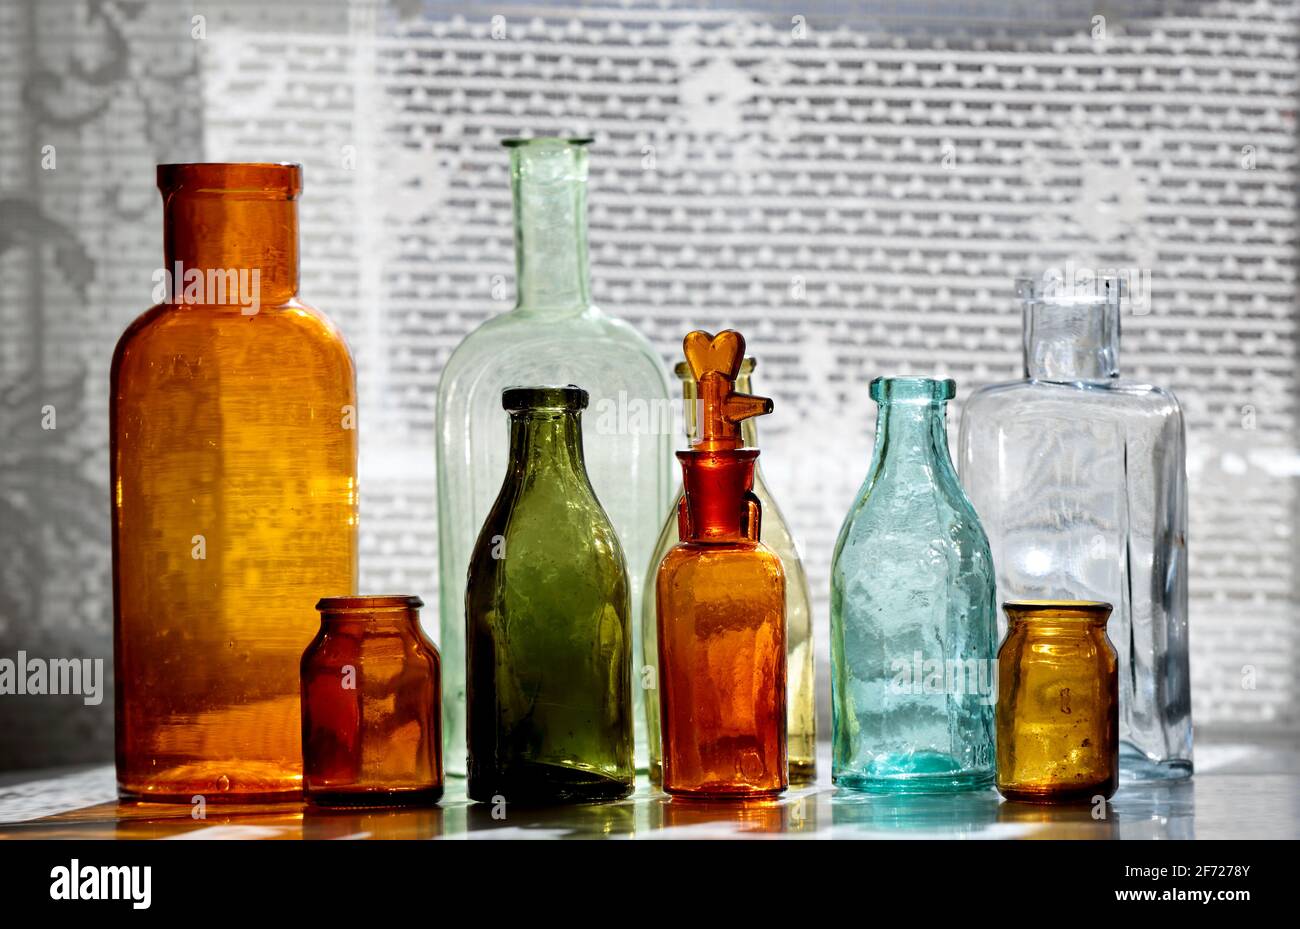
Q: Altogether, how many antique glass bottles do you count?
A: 9